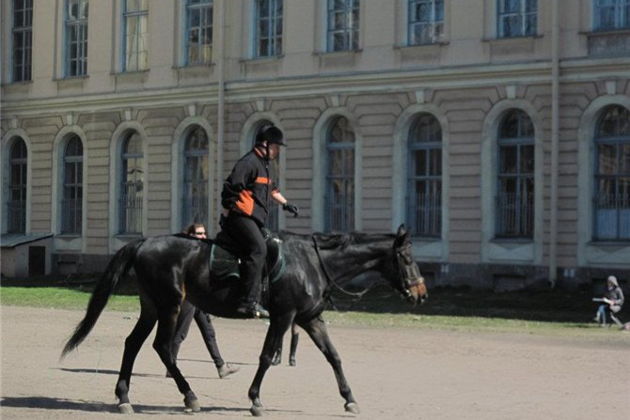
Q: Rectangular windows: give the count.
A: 9